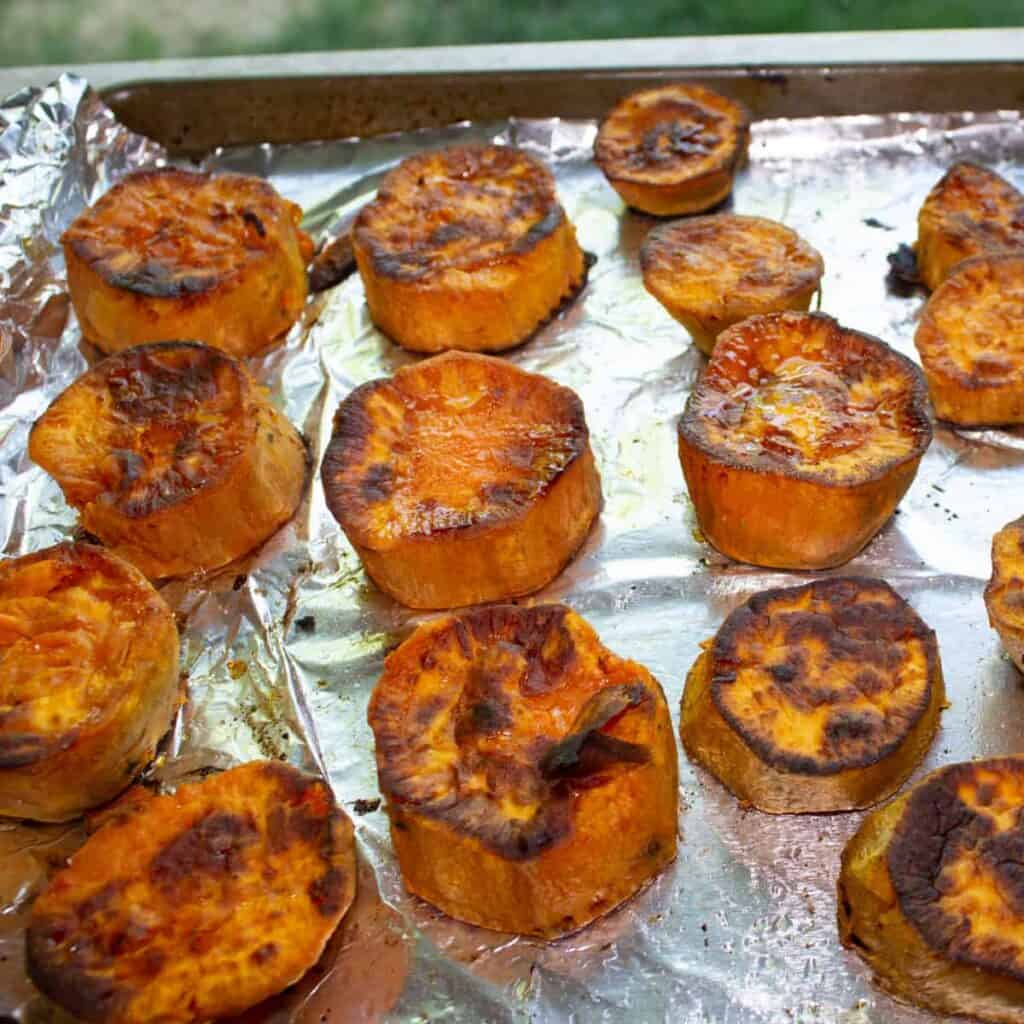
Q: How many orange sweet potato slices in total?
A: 15